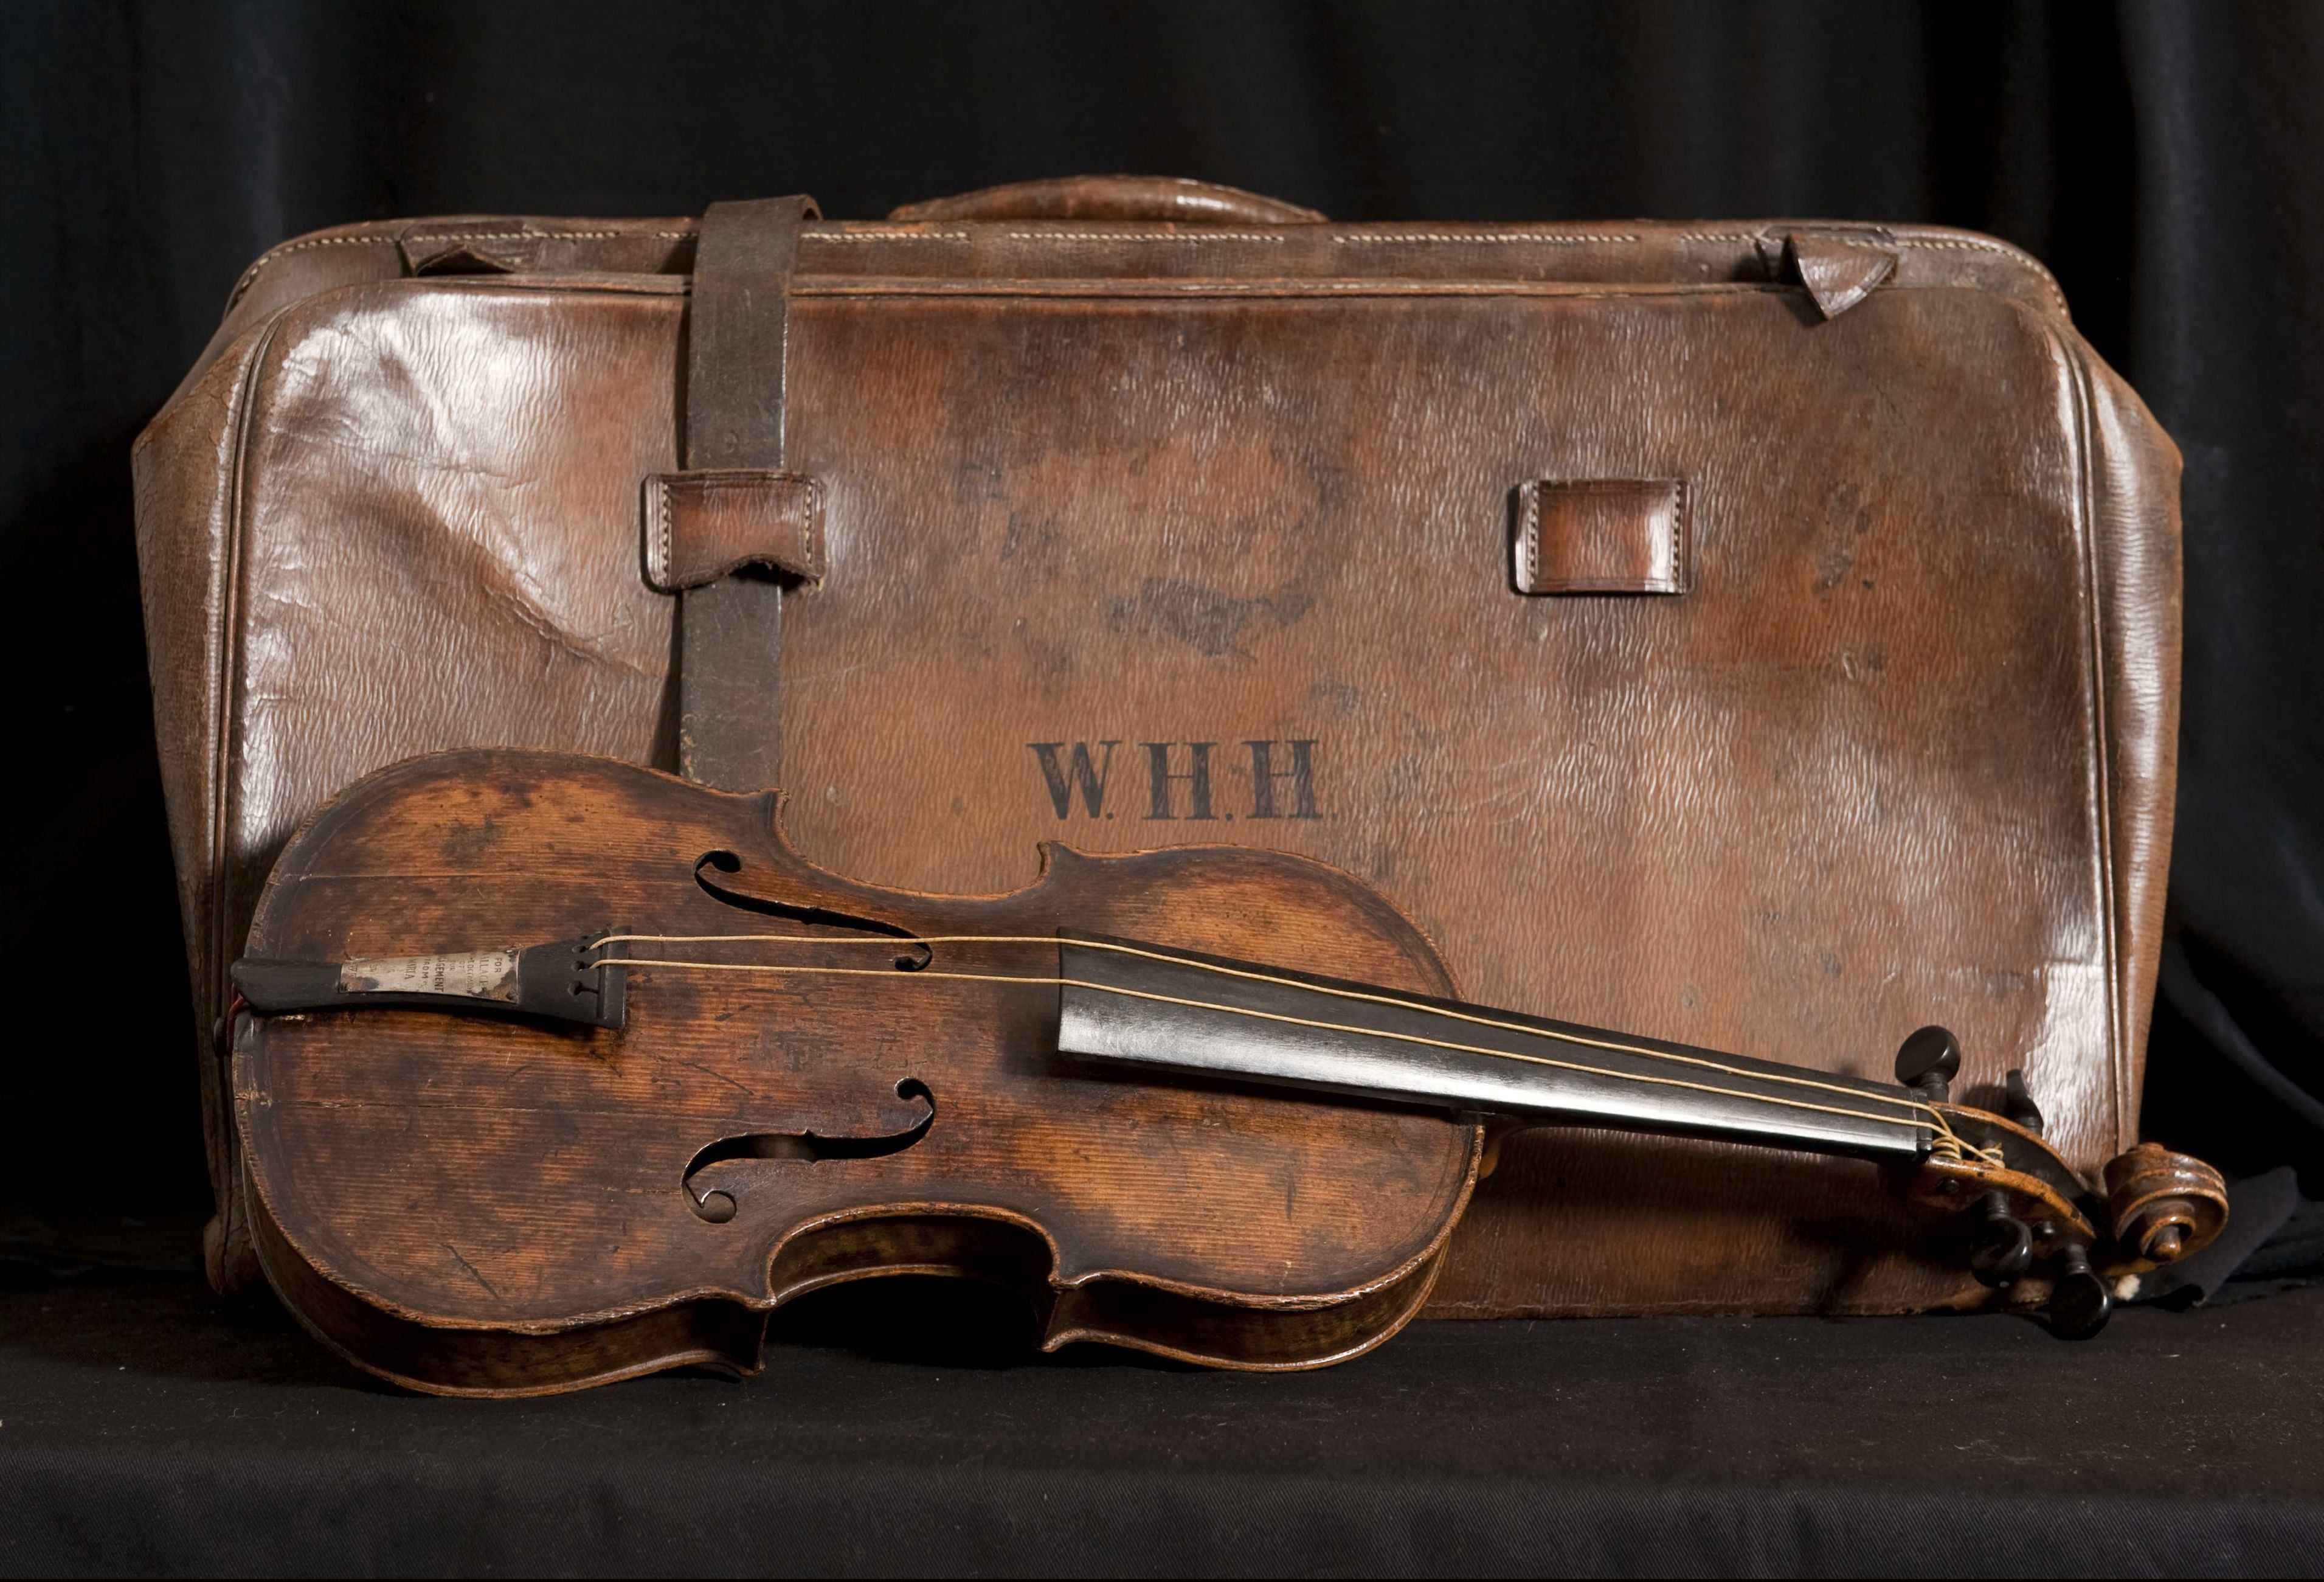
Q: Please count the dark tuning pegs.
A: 4